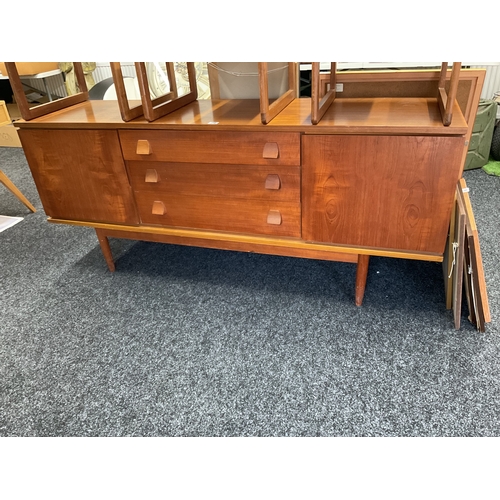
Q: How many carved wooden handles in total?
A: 6